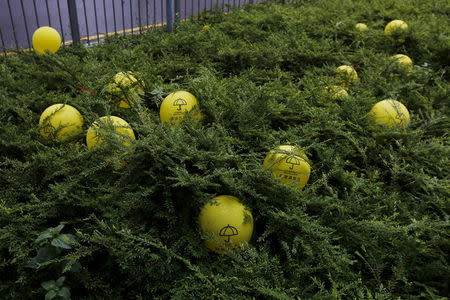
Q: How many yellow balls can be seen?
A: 13